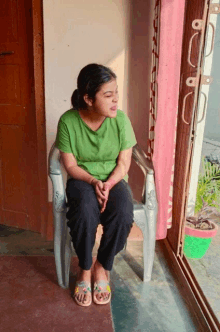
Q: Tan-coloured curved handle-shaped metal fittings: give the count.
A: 4